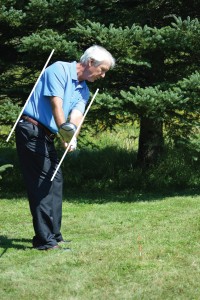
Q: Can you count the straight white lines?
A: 2